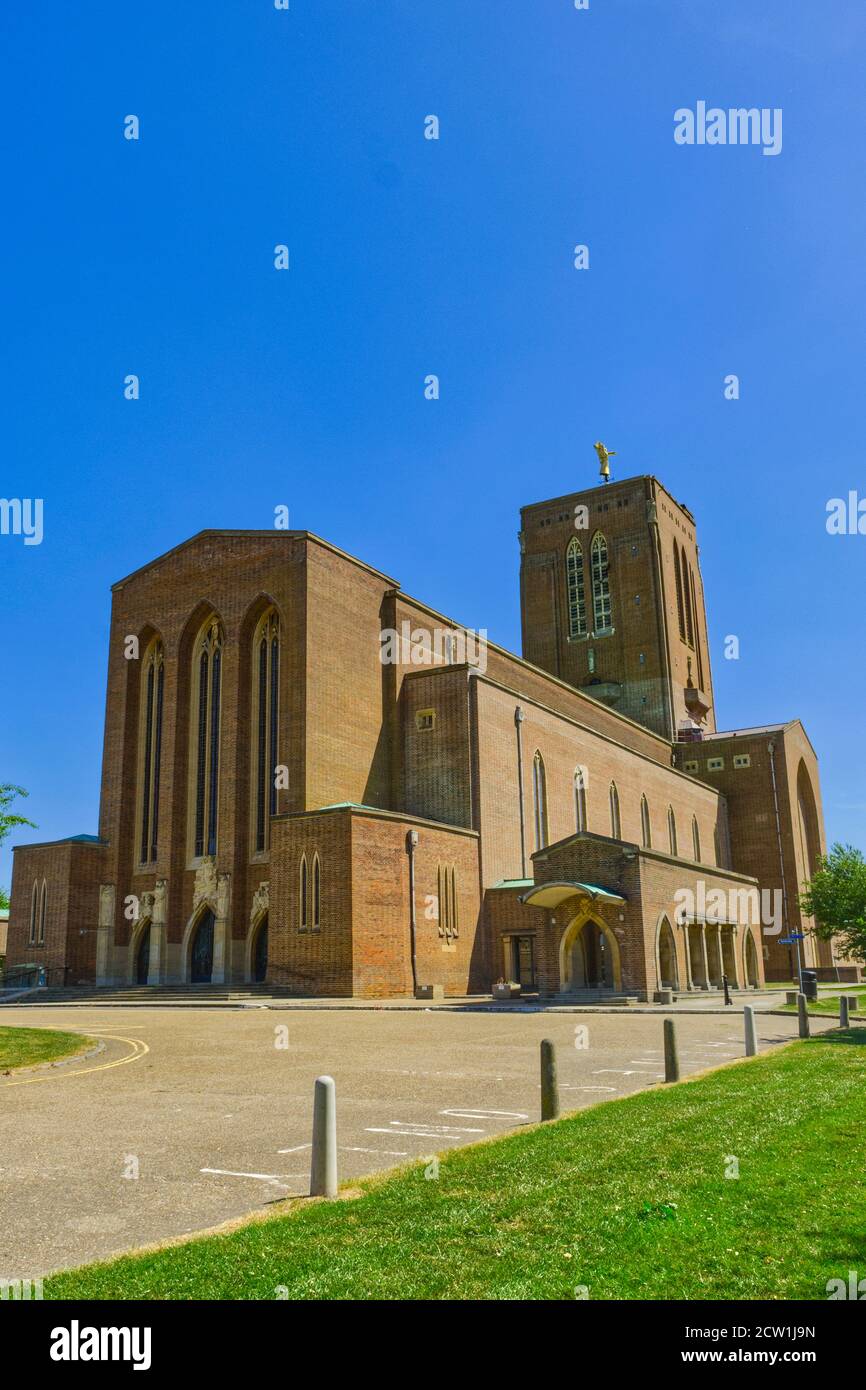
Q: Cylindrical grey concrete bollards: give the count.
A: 6